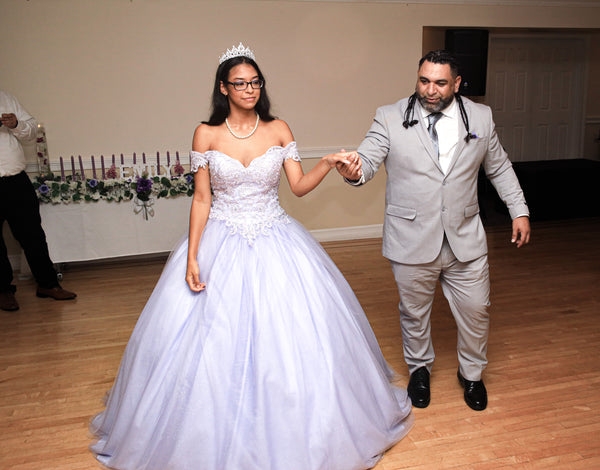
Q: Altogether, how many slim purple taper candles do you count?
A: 12